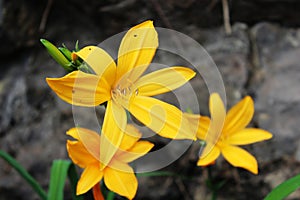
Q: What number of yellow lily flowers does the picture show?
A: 3